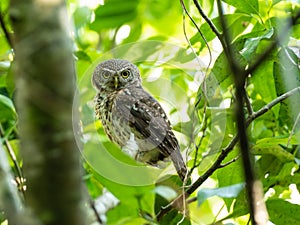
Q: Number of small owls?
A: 1